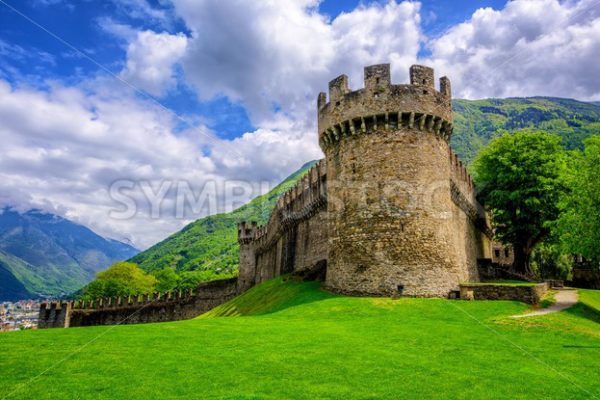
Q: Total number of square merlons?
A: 5